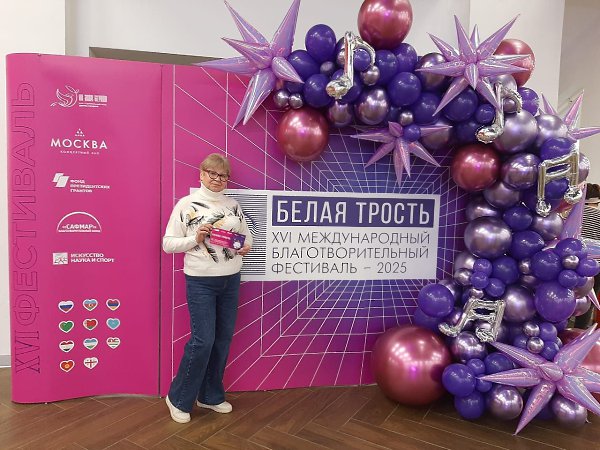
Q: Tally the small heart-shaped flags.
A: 11